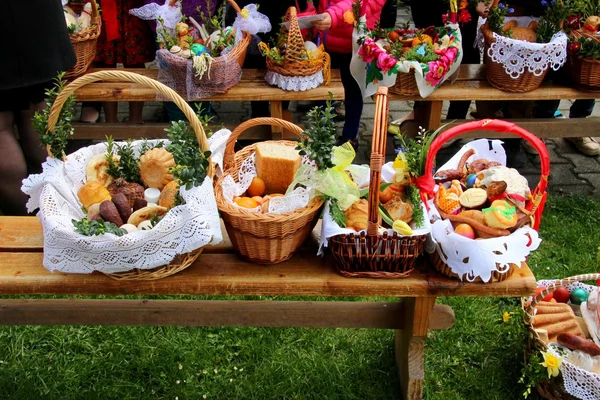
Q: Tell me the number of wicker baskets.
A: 11